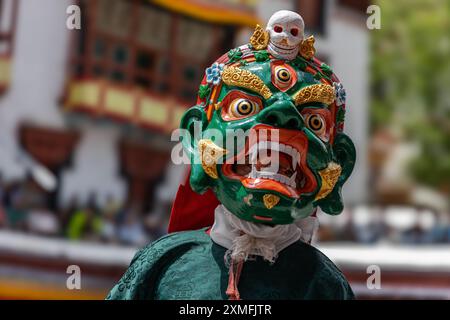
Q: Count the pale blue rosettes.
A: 2